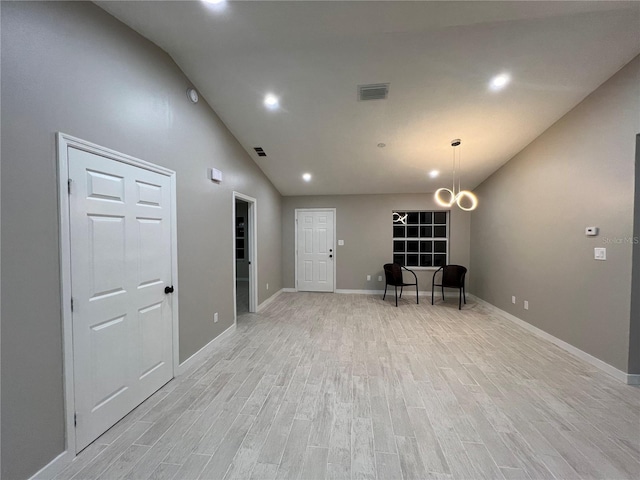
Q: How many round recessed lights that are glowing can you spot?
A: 5